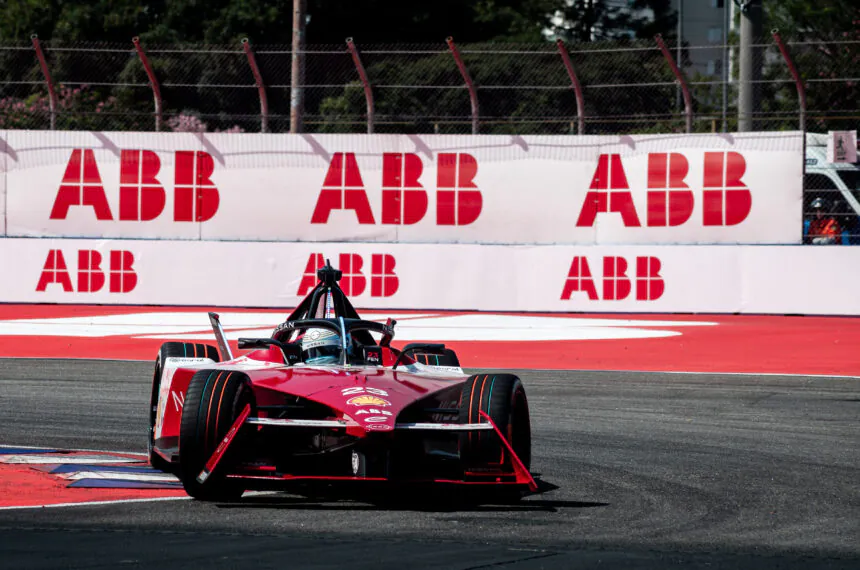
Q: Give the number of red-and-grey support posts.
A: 8